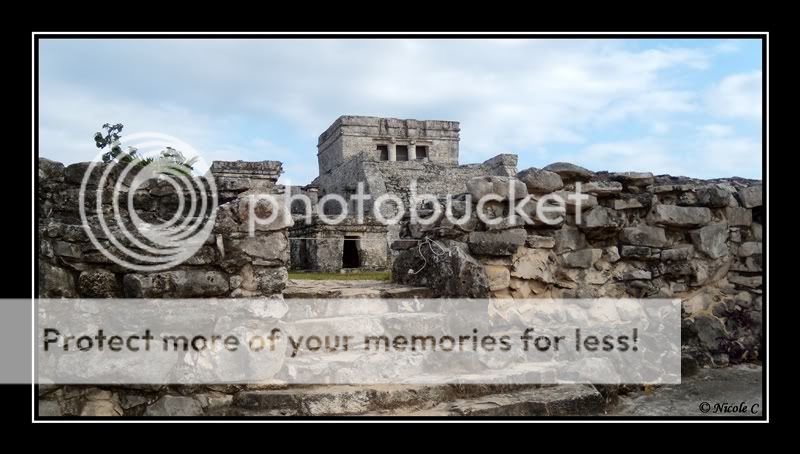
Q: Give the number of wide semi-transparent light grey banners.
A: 1